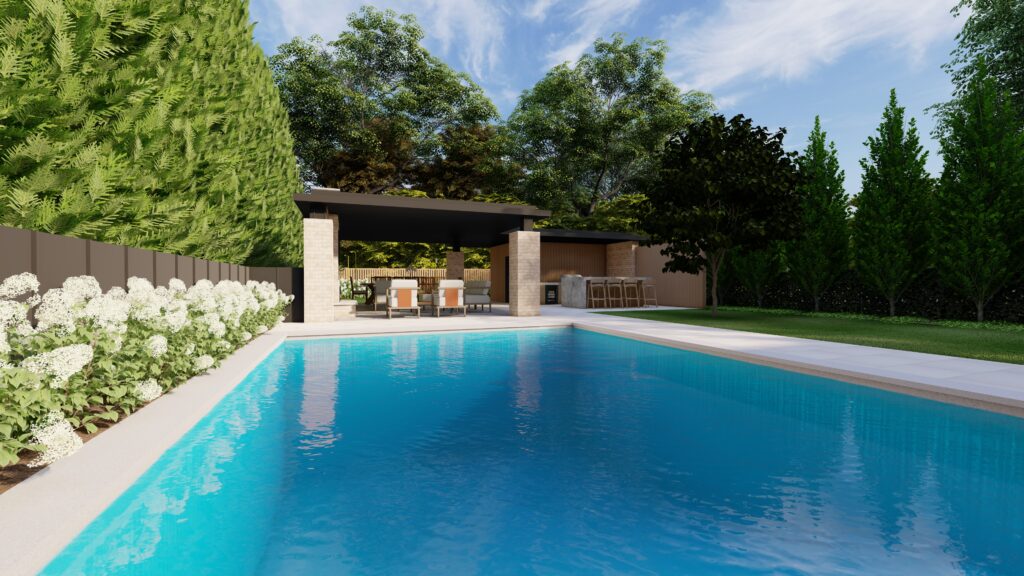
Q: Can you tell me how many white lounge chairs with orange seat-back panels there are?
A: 2